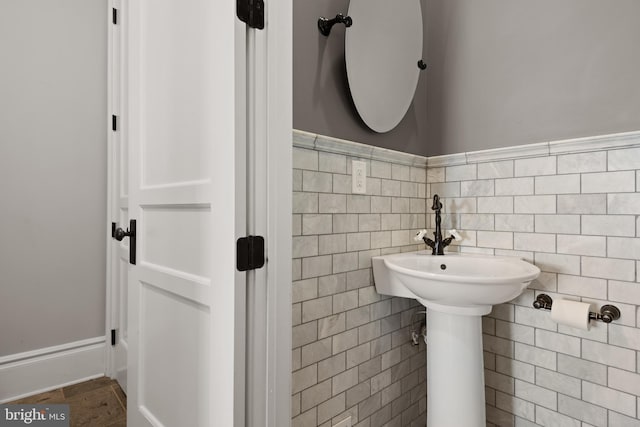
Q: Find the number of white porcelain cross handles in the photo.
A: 2